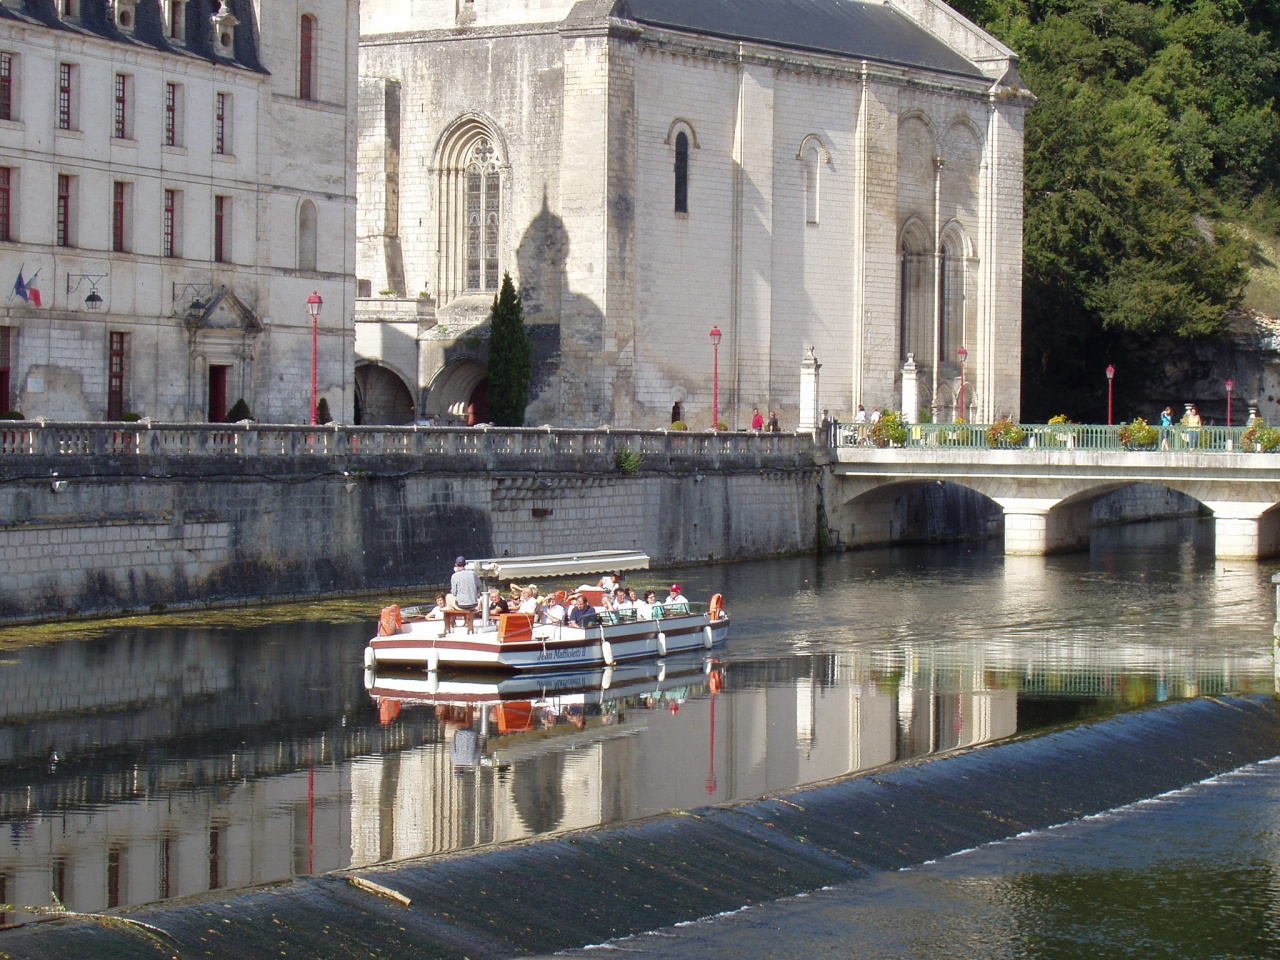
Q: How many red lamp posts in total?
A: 5